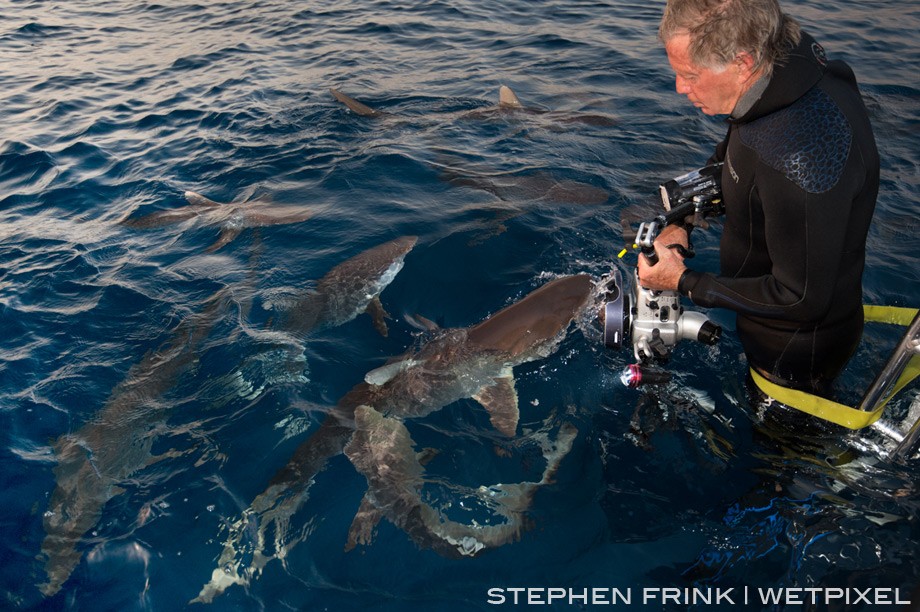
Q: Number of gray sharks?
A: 7